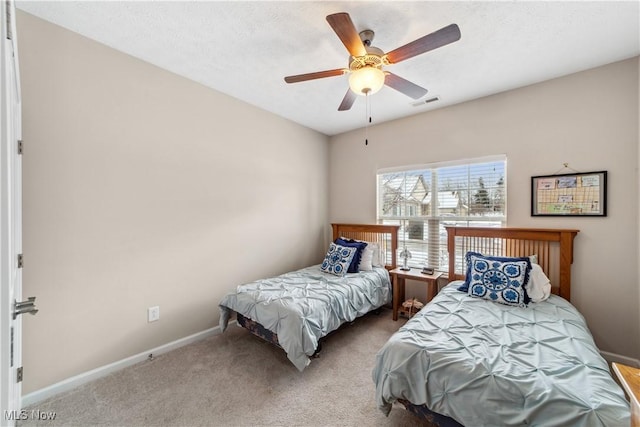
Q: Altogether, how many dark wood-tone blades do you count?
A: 5